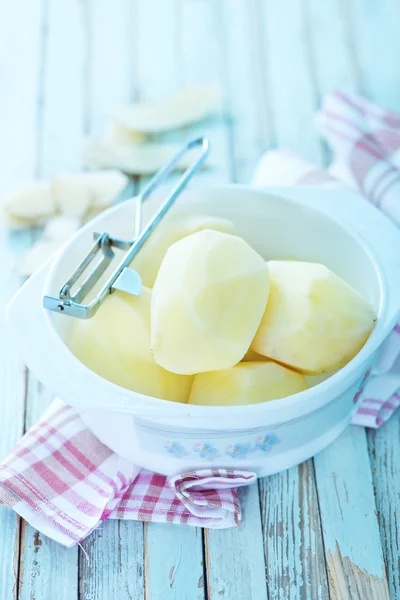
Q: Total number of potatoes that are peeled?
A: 5